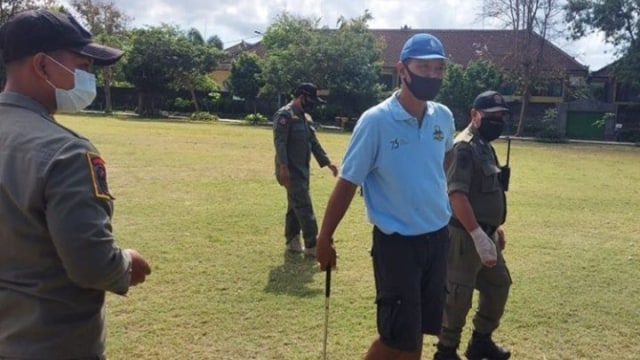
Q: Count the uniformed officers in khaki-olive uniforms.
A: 3